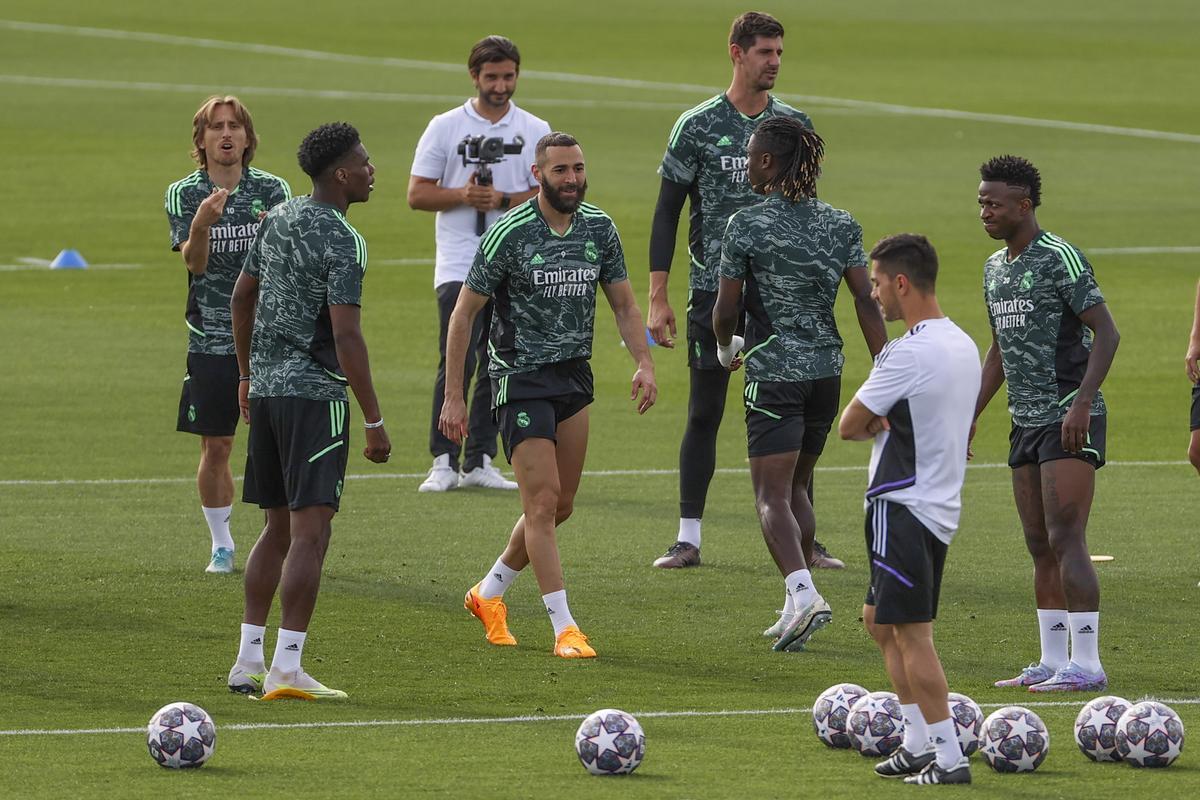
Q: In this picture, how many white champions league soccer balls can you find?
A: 8